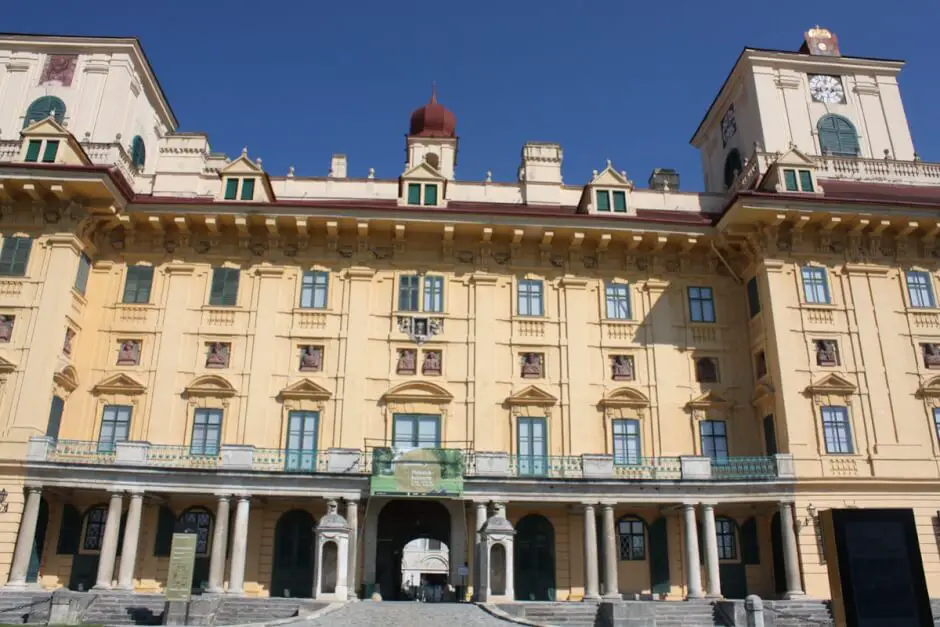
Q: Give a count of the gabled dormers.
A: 5